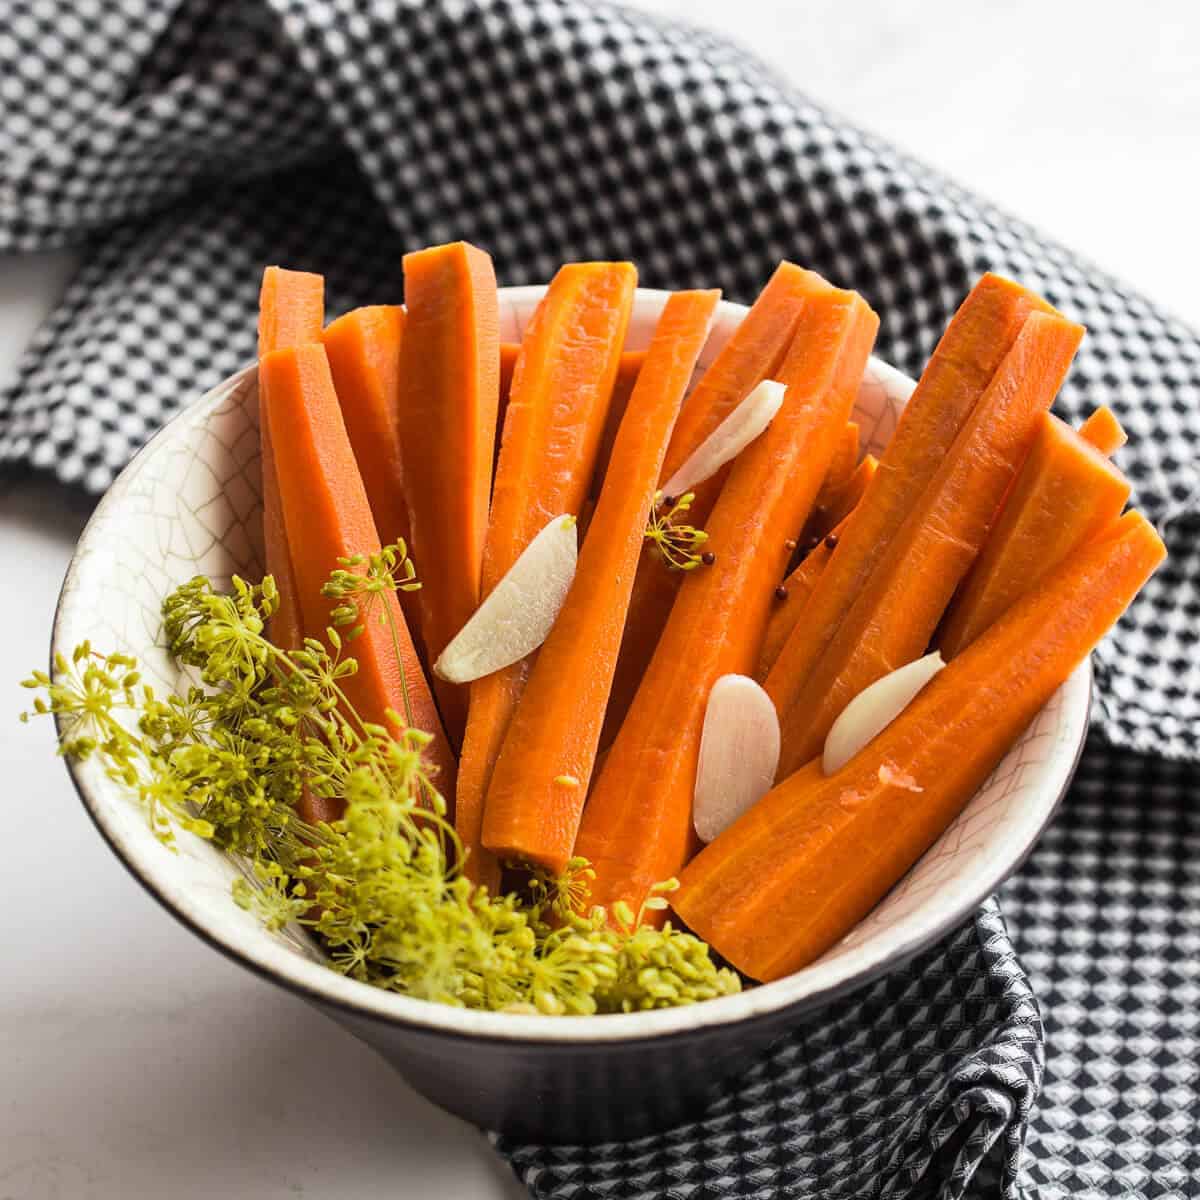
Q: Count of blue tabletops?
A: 0